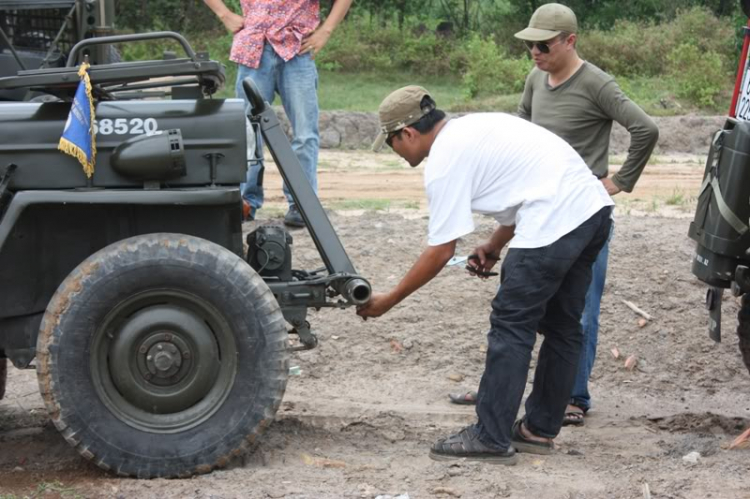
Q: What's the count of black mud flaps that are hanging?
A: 1